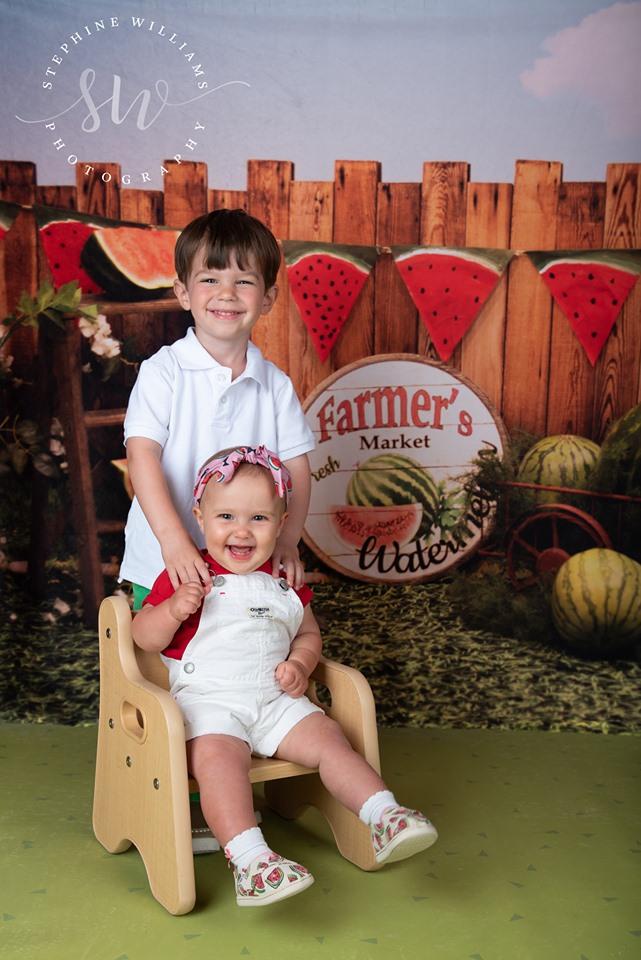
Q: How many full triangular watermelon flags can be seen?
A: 3